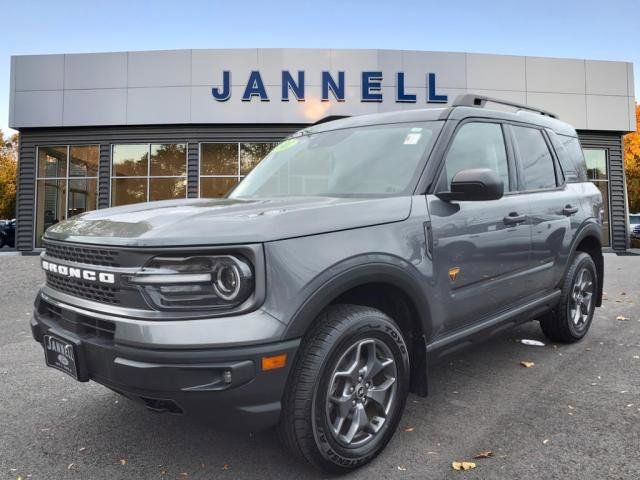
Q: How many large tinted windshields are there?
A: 1